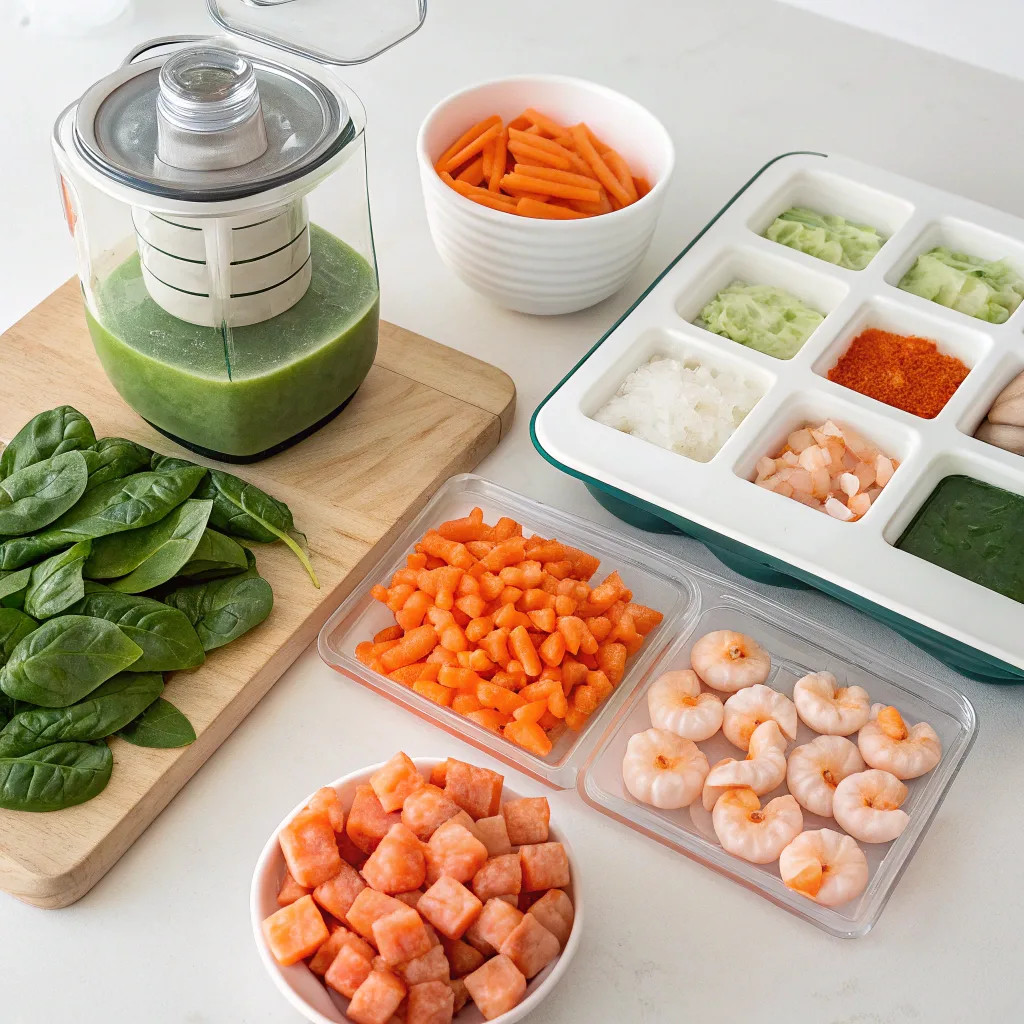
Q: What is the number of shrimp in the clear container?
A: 11